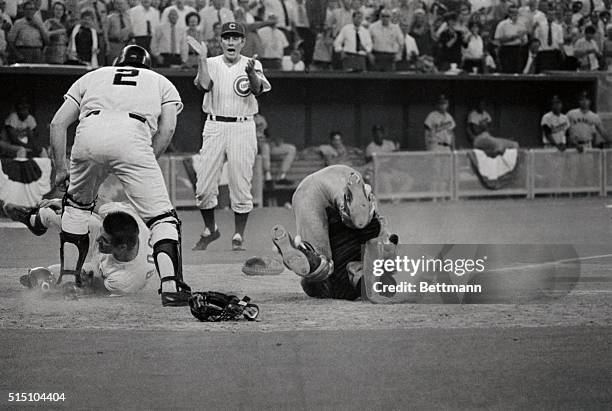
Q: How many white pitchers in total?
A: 0